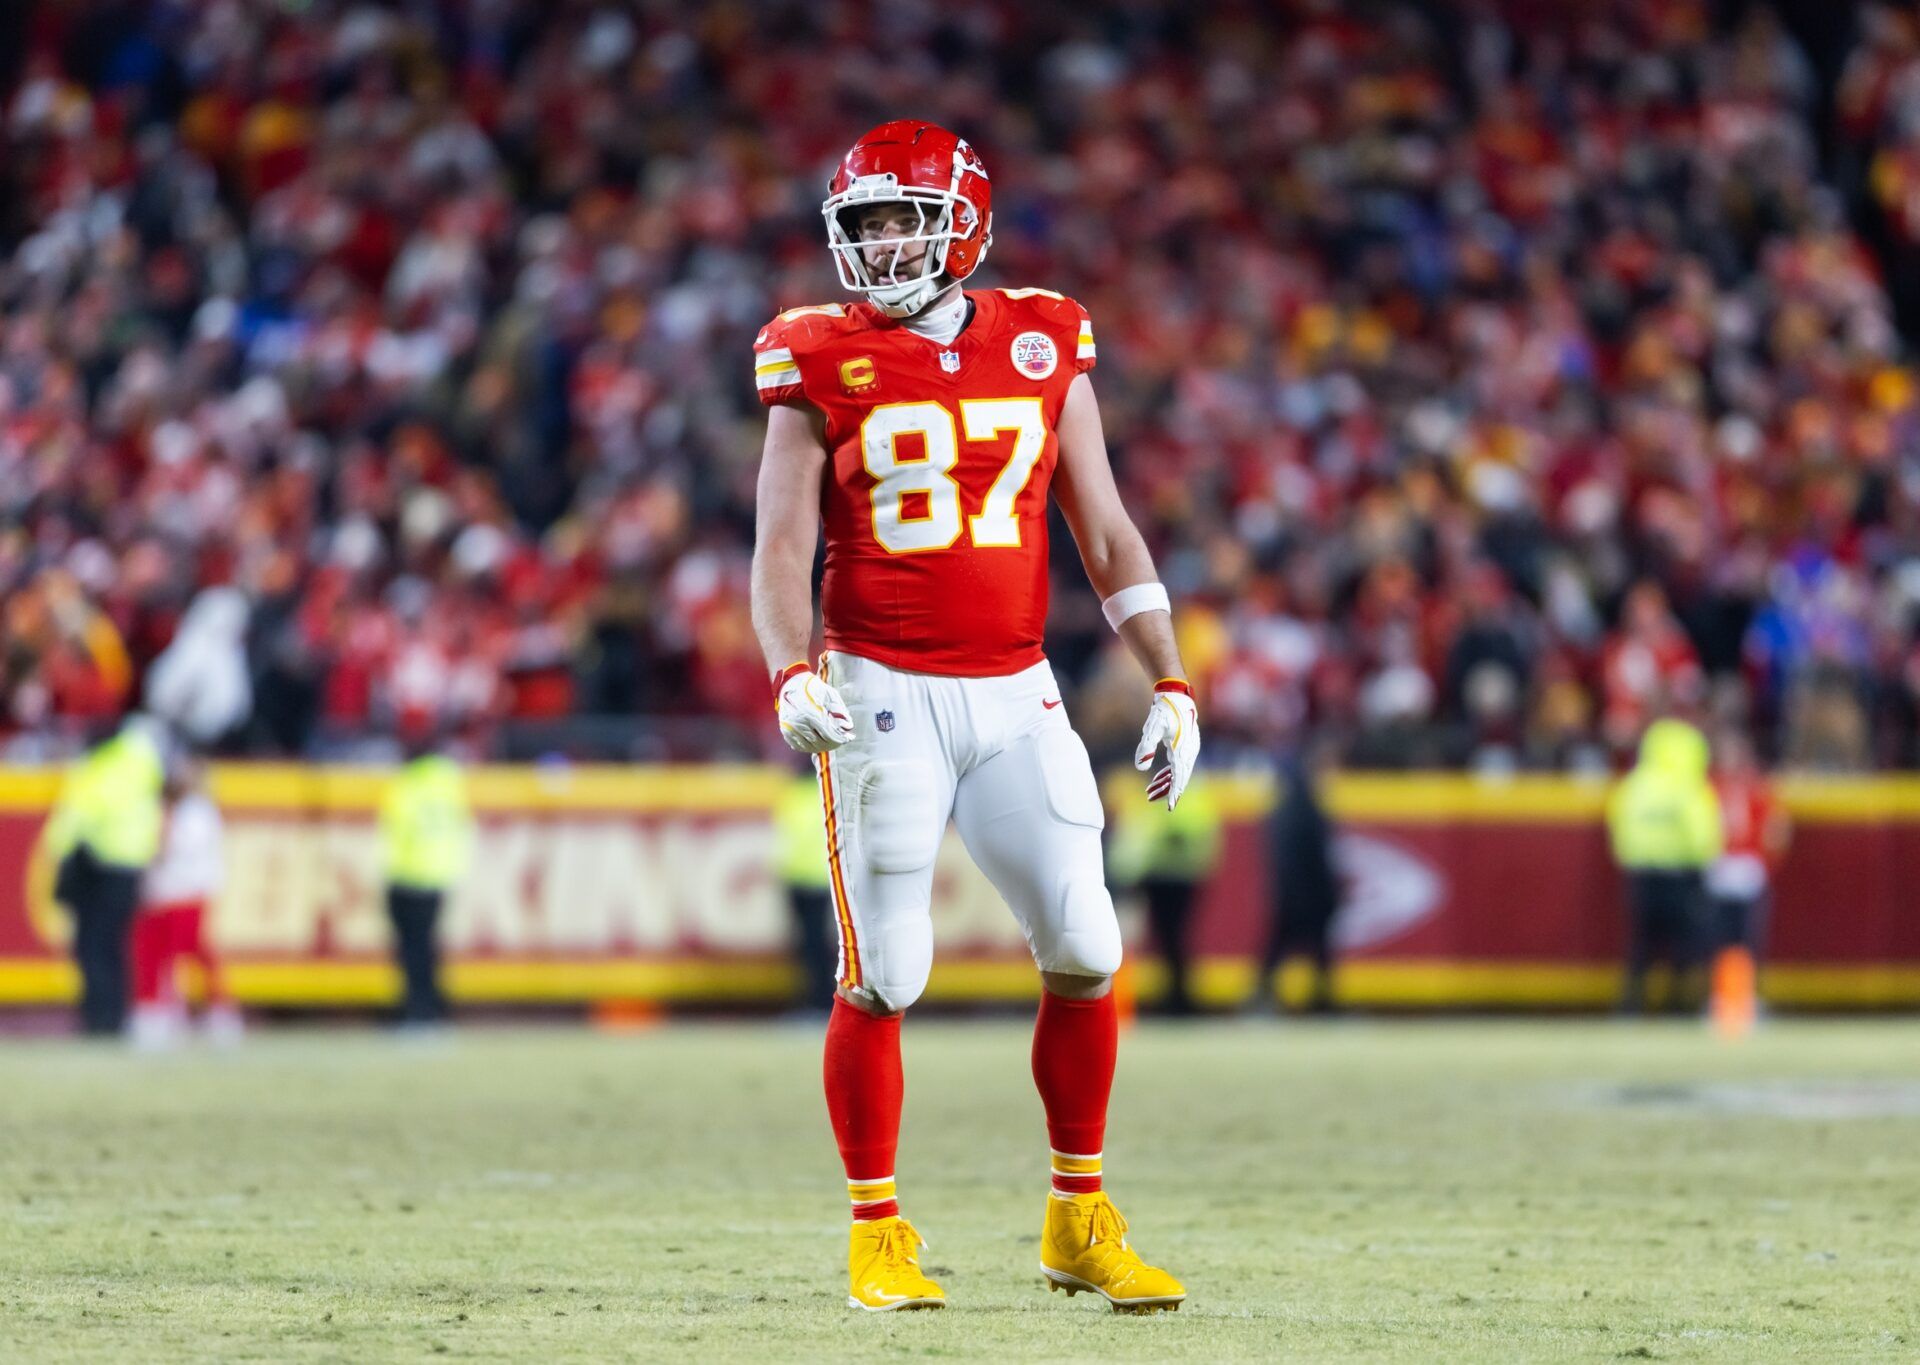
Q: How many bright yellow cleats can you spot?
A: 2